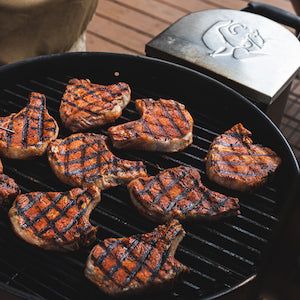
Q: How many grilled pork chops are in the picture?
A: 9